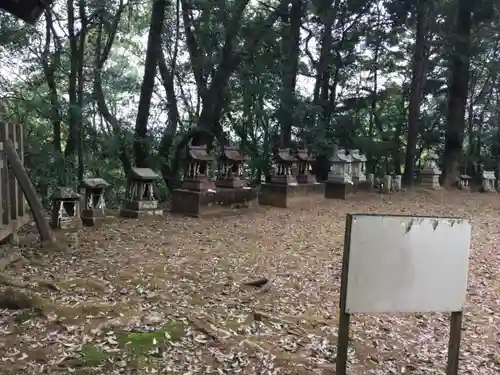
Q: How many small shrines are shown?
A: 12